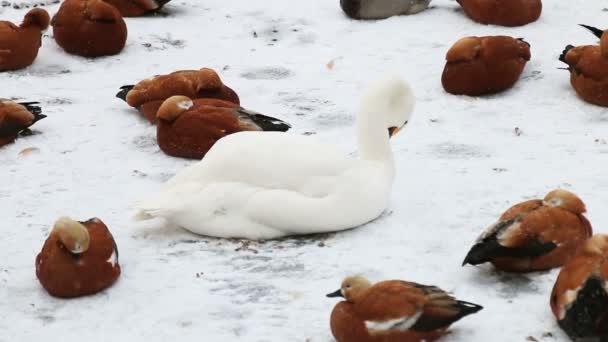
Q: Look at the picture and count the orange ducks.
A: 13